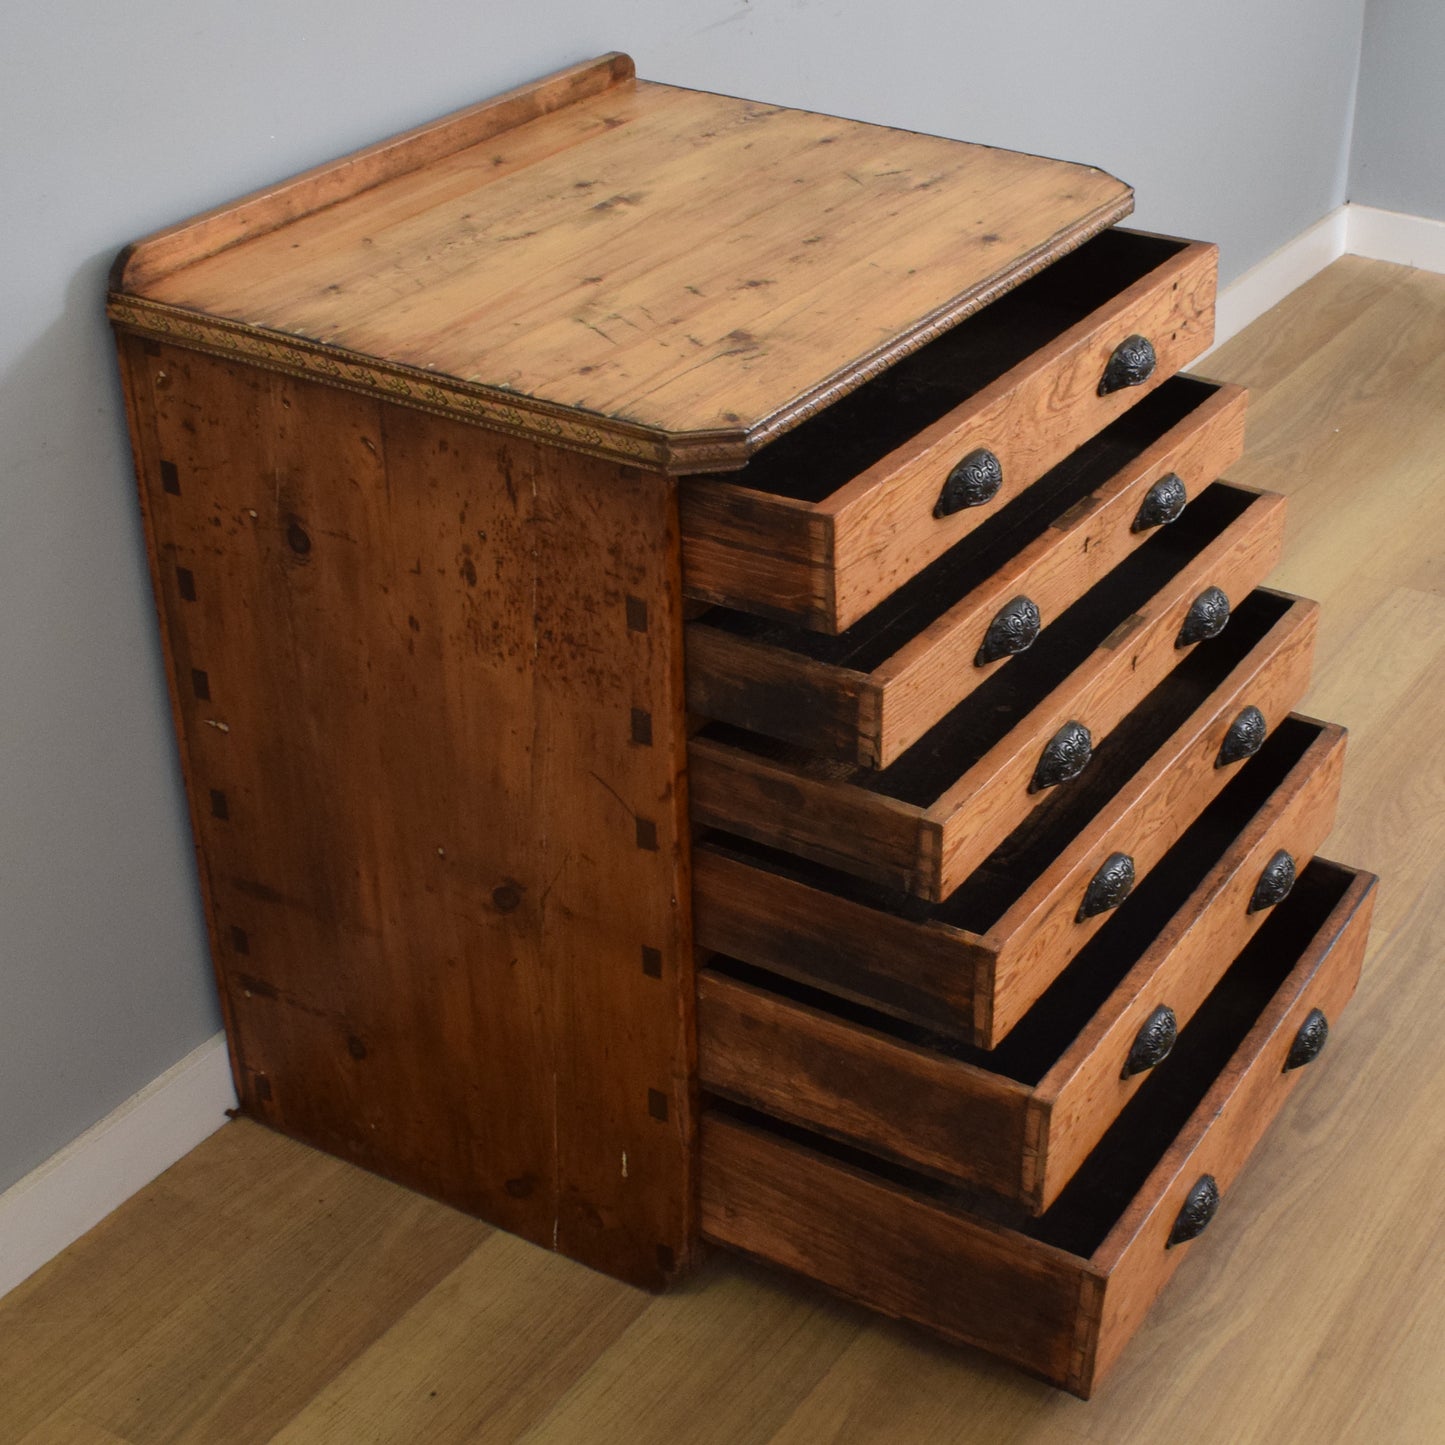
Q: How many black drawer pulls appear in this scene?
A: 12